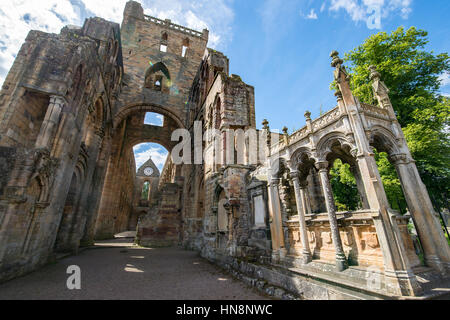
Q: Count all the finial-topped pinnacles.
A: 6